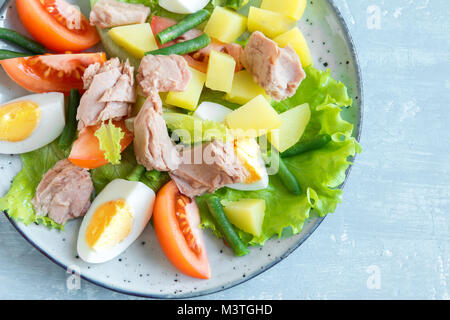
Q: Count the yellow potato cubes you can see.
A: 11